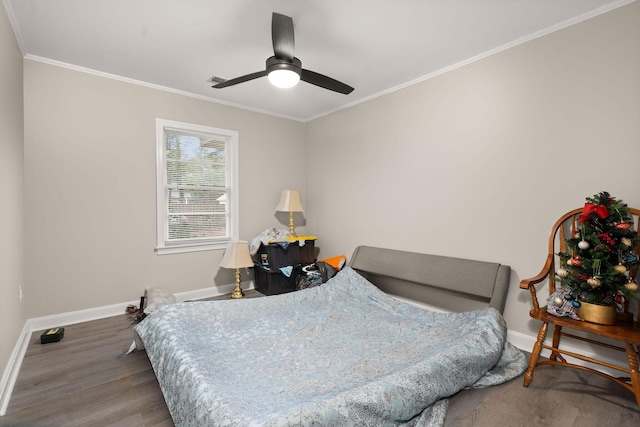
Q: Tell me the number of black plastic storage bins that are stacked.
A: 2